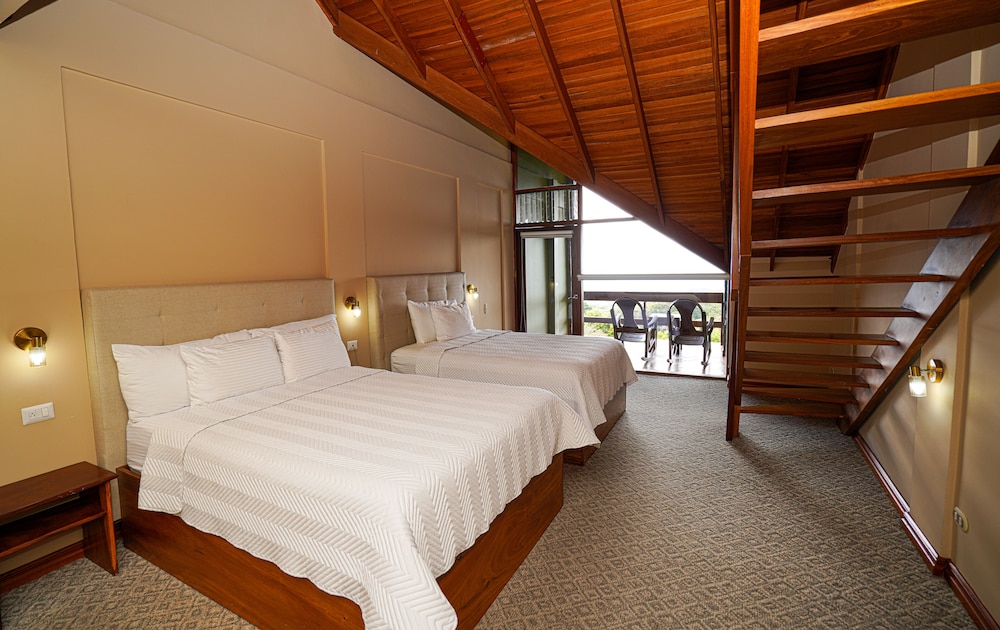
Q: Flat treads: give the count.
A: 11